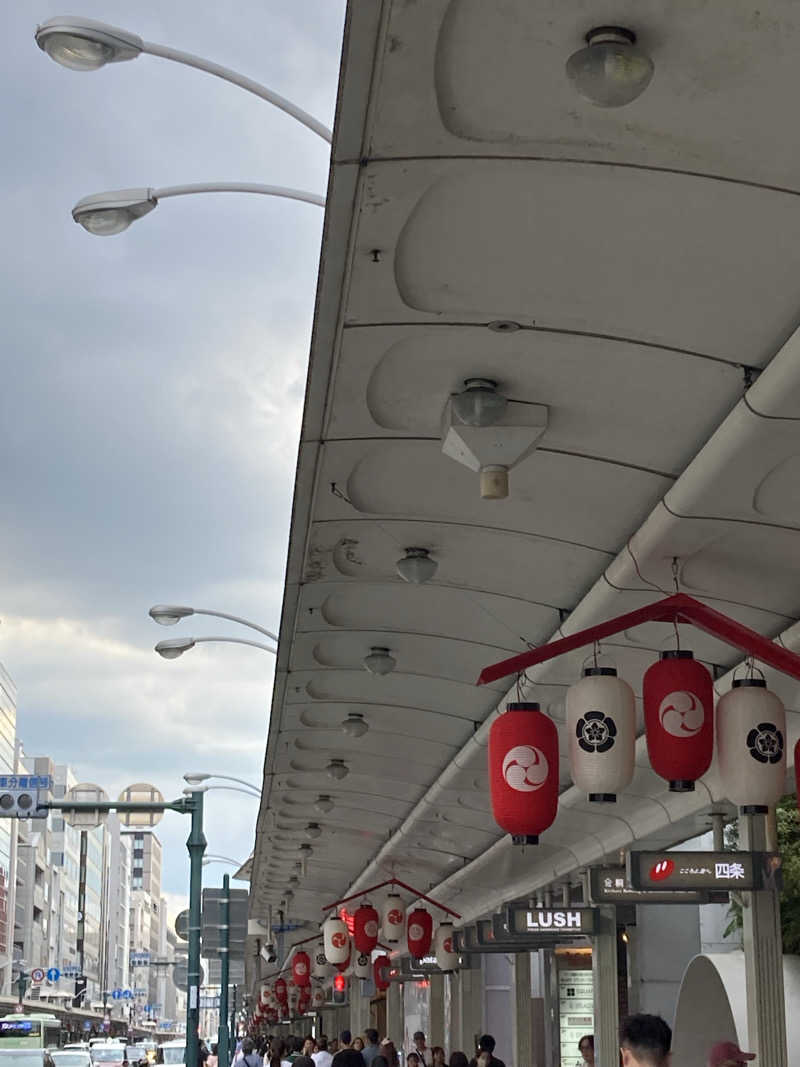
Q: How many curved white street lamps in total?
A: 8